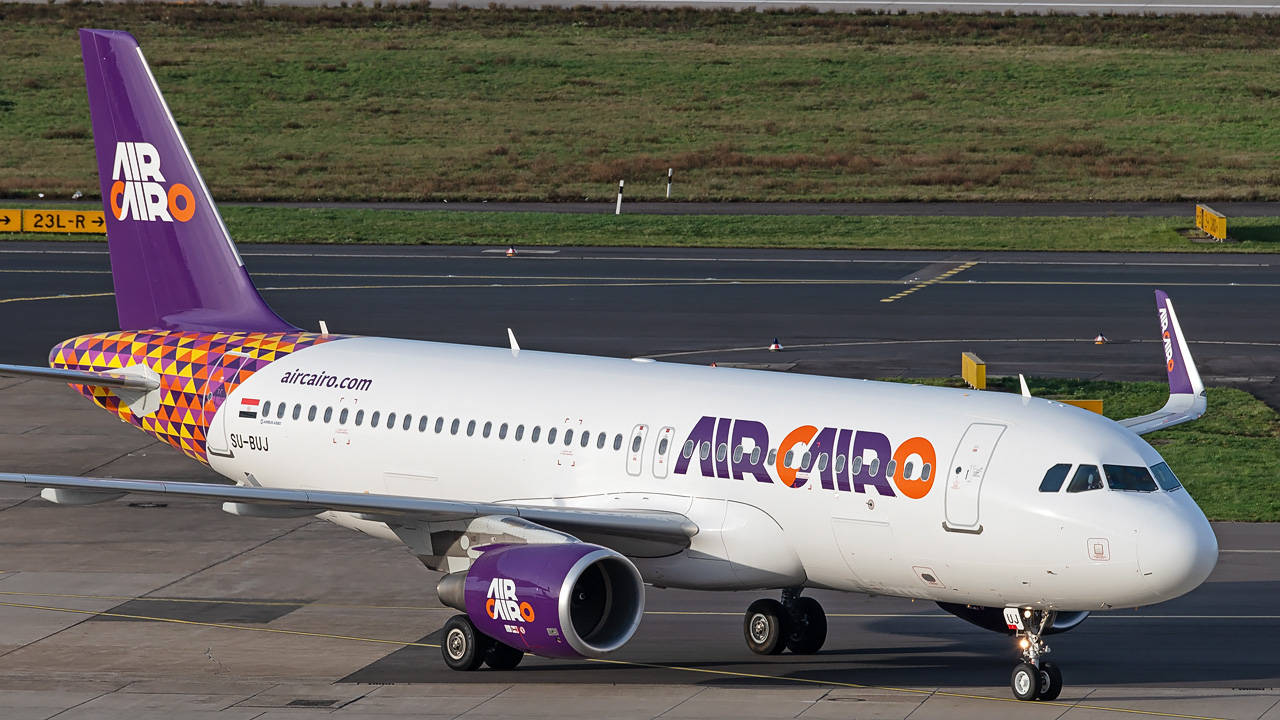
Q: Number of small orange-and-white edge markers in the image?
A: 3